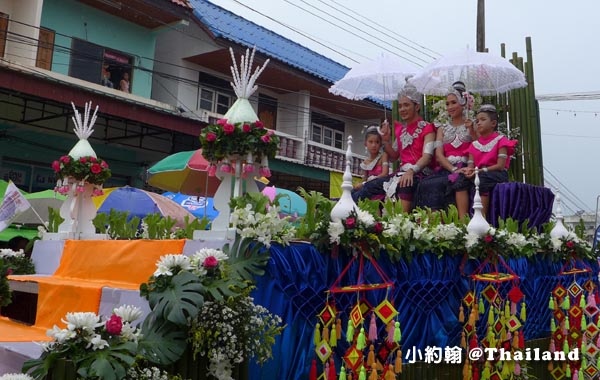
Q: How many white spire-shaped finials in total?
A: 3